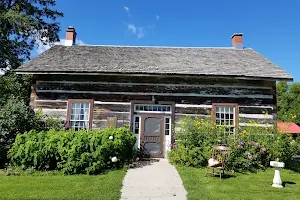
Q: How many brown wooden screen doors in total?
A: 1